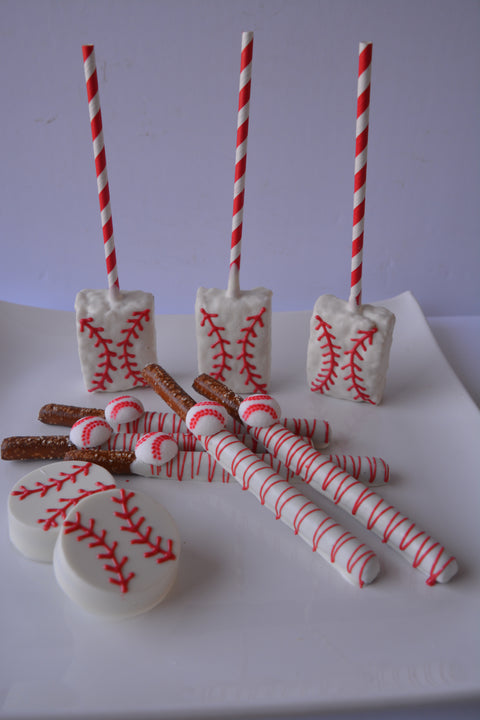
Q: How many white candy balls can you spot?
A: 5